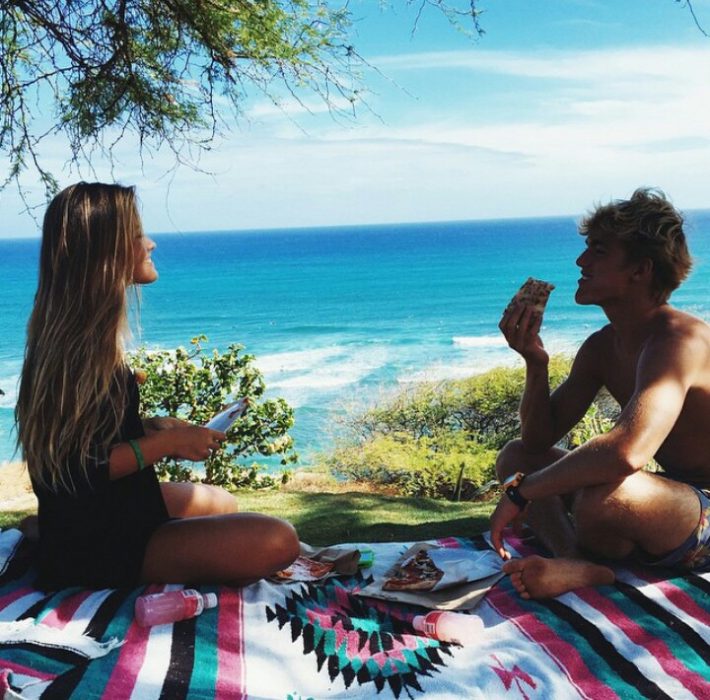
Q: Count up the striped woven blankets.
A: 1